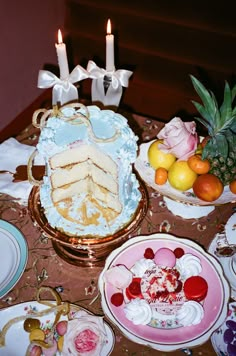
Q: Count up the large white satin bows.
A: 2